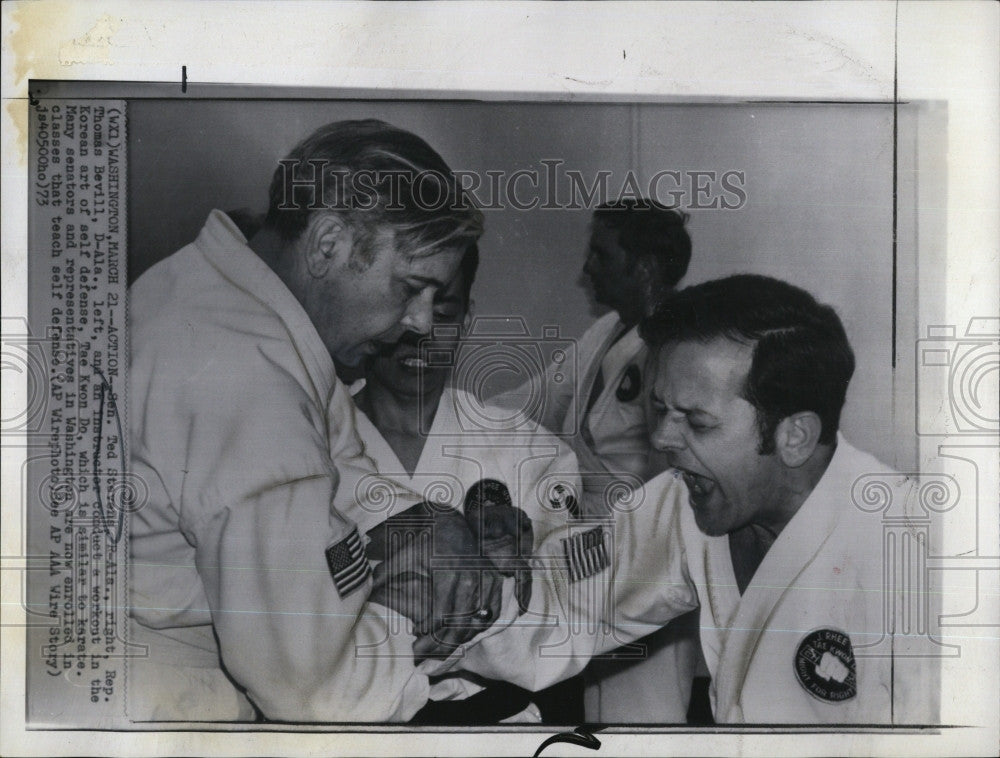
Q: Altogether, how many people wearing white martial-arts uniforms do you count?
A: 4